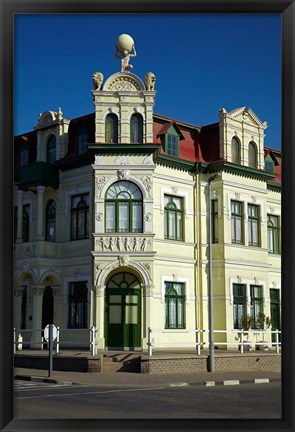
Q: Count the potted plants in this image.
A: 2